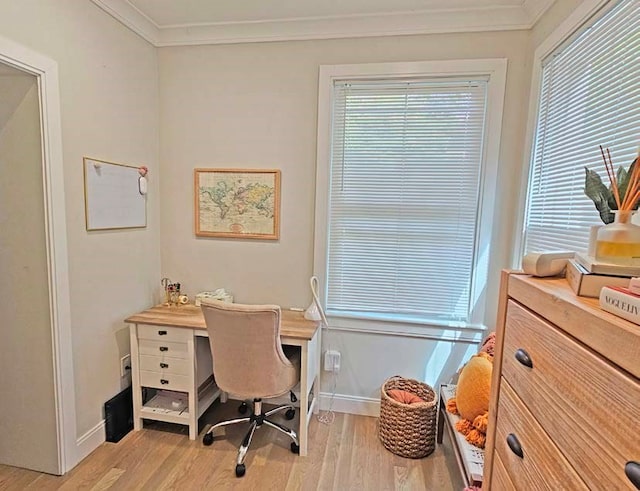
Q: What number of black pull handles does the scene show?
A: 7